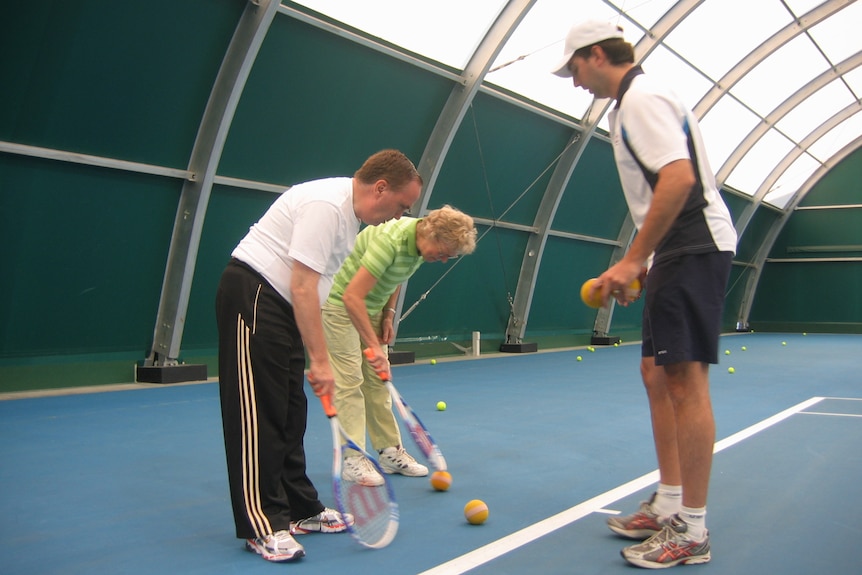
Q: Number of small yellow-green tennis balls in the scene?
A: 13